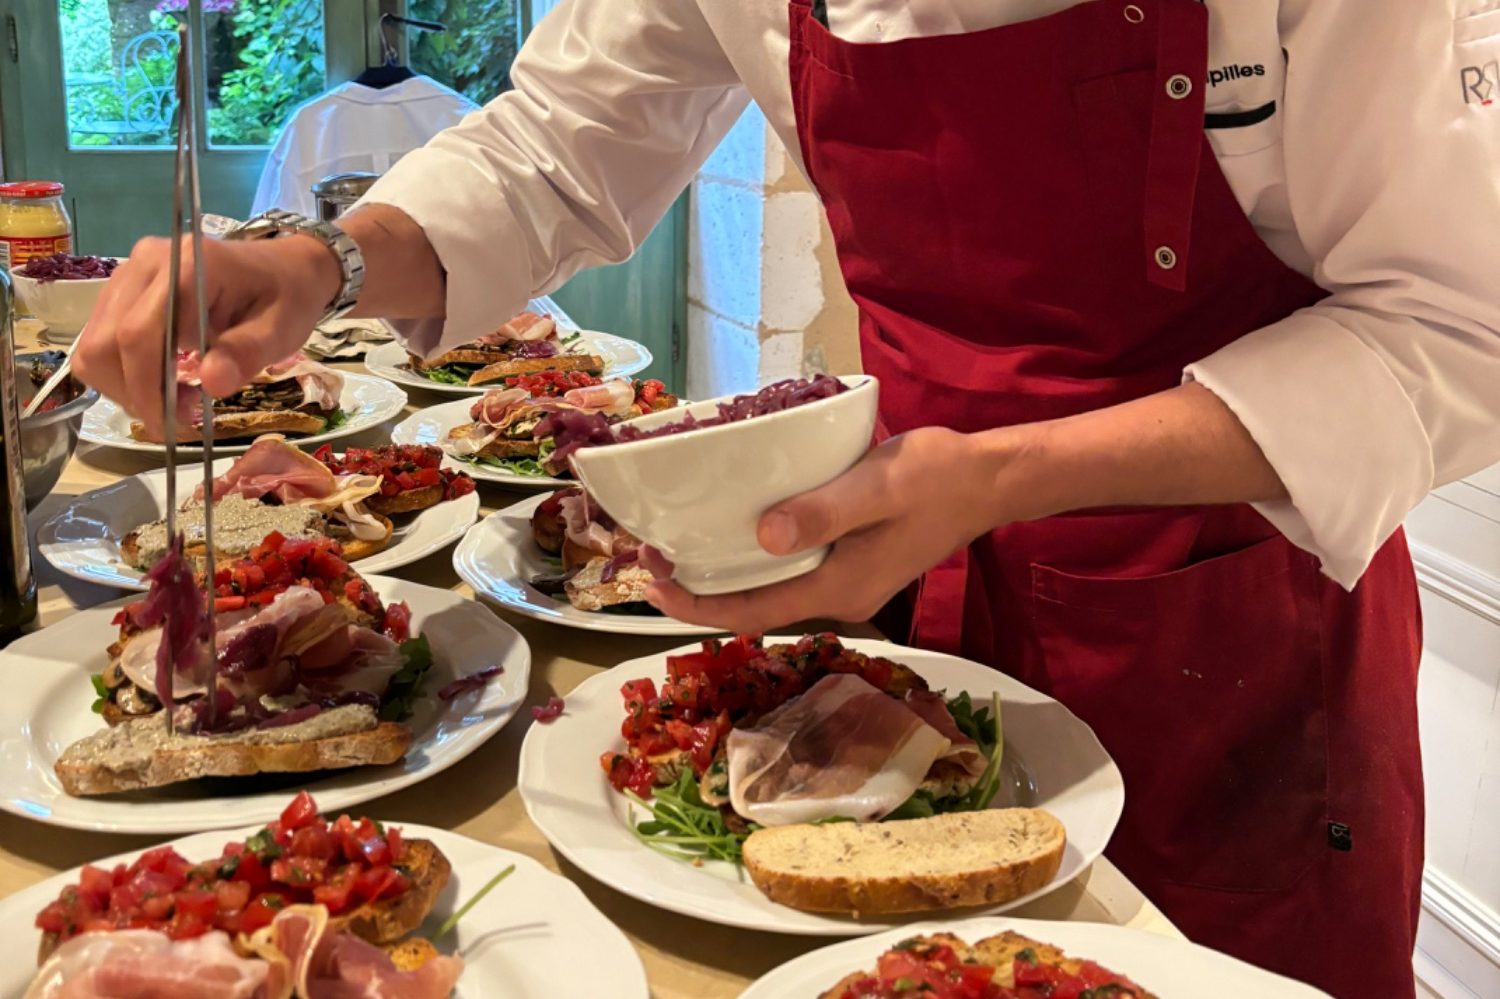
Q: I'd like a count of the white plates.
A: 9